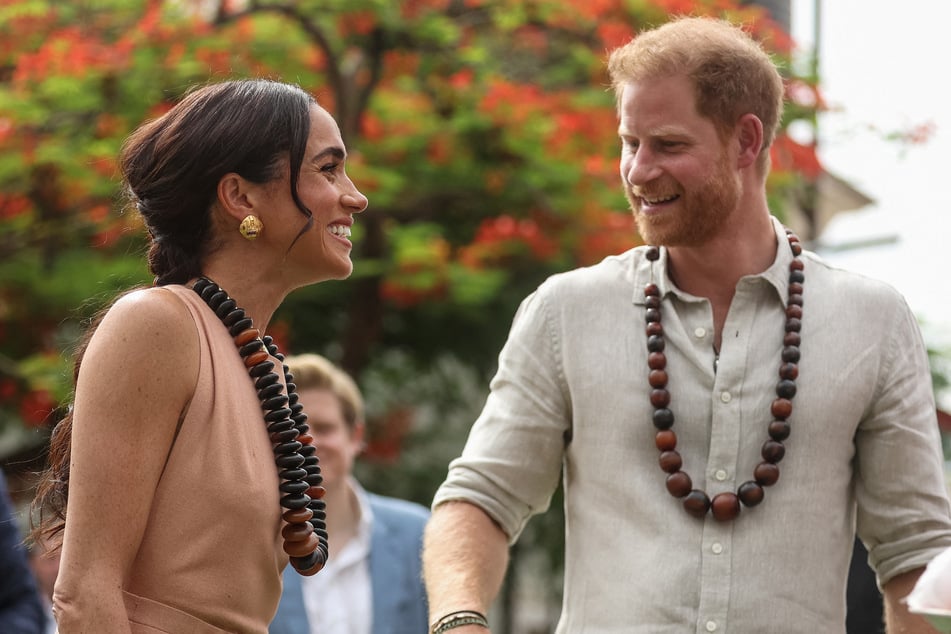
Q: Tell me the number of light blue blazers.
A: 1